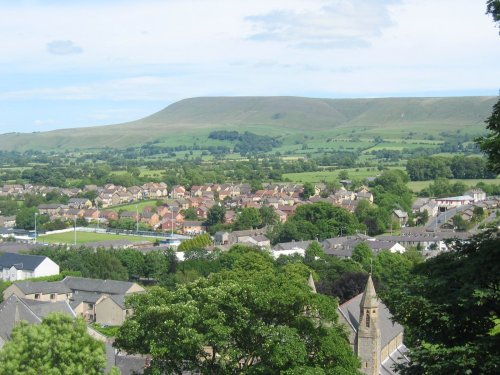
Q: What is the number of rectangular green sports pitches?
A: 1